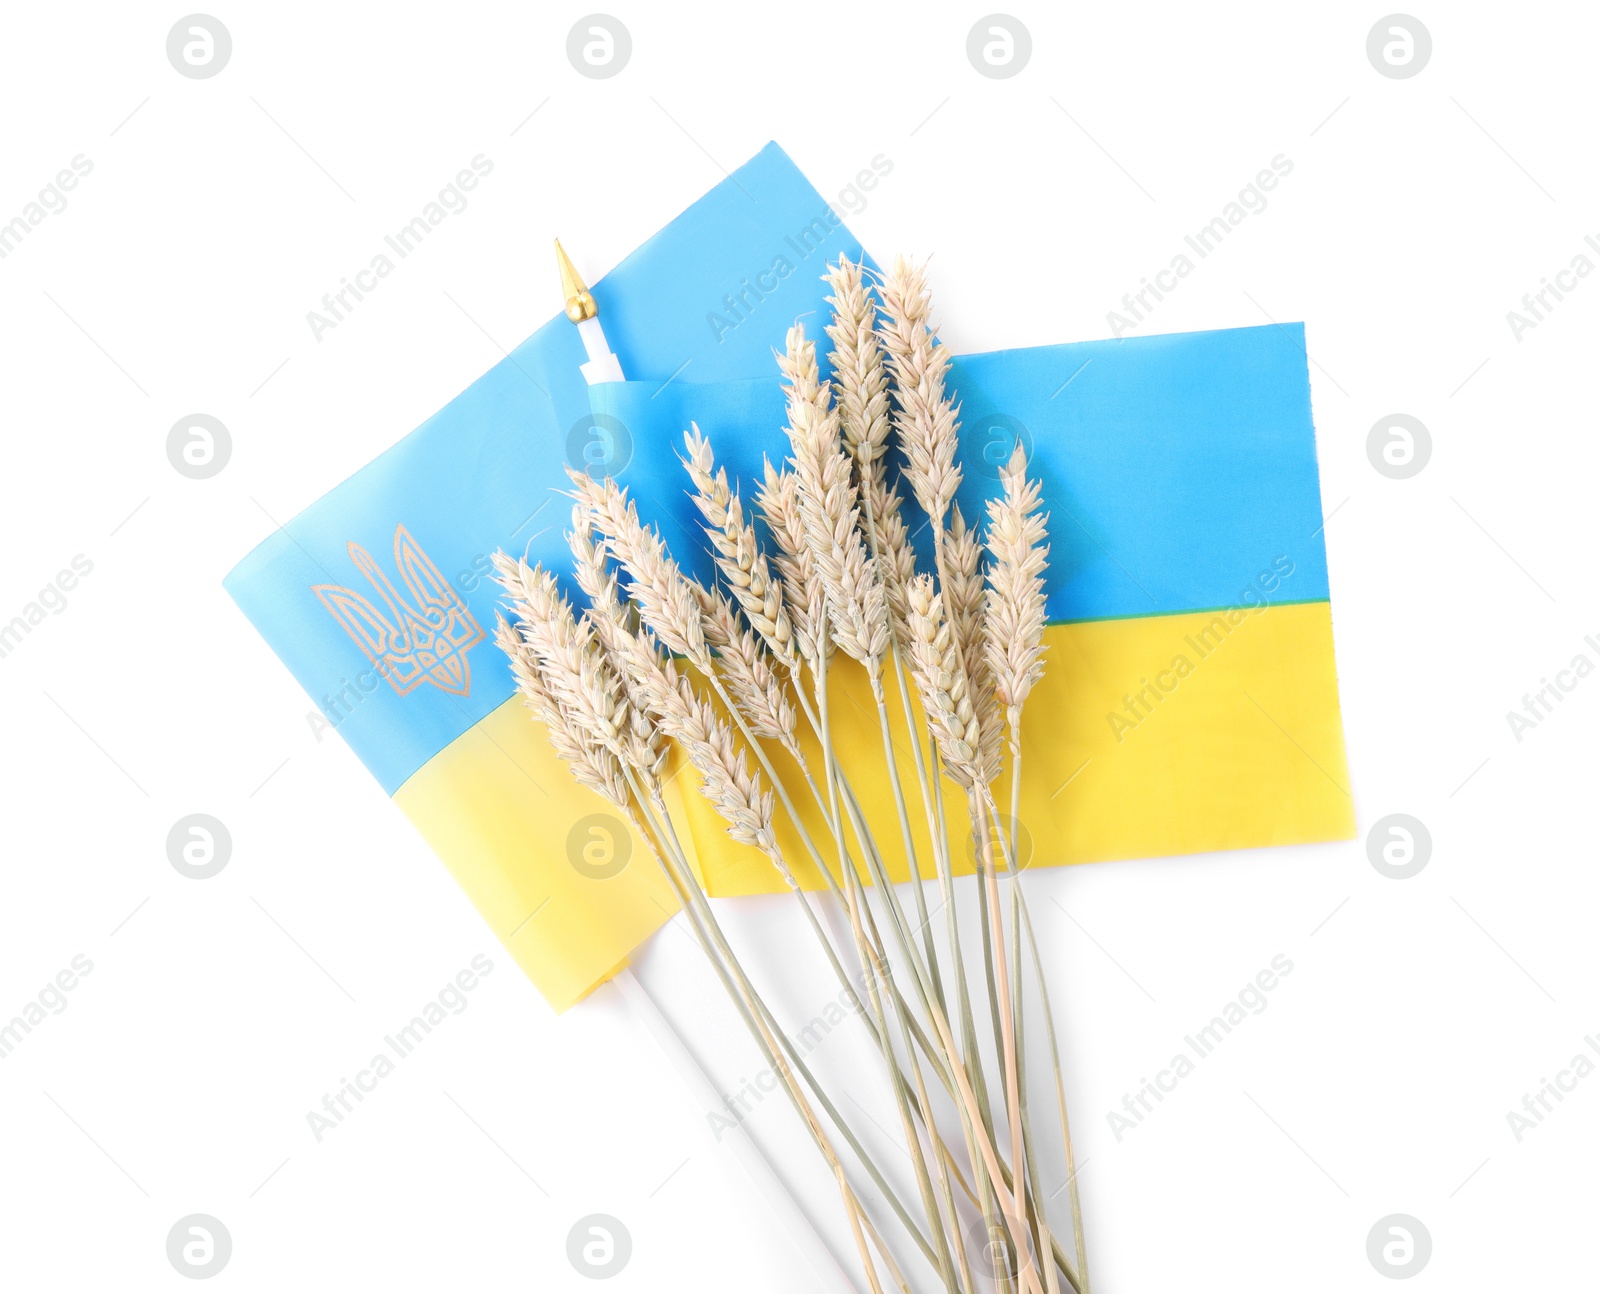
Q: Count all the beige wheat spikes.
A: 15